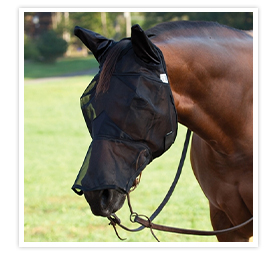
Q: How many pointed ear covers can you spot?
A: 2